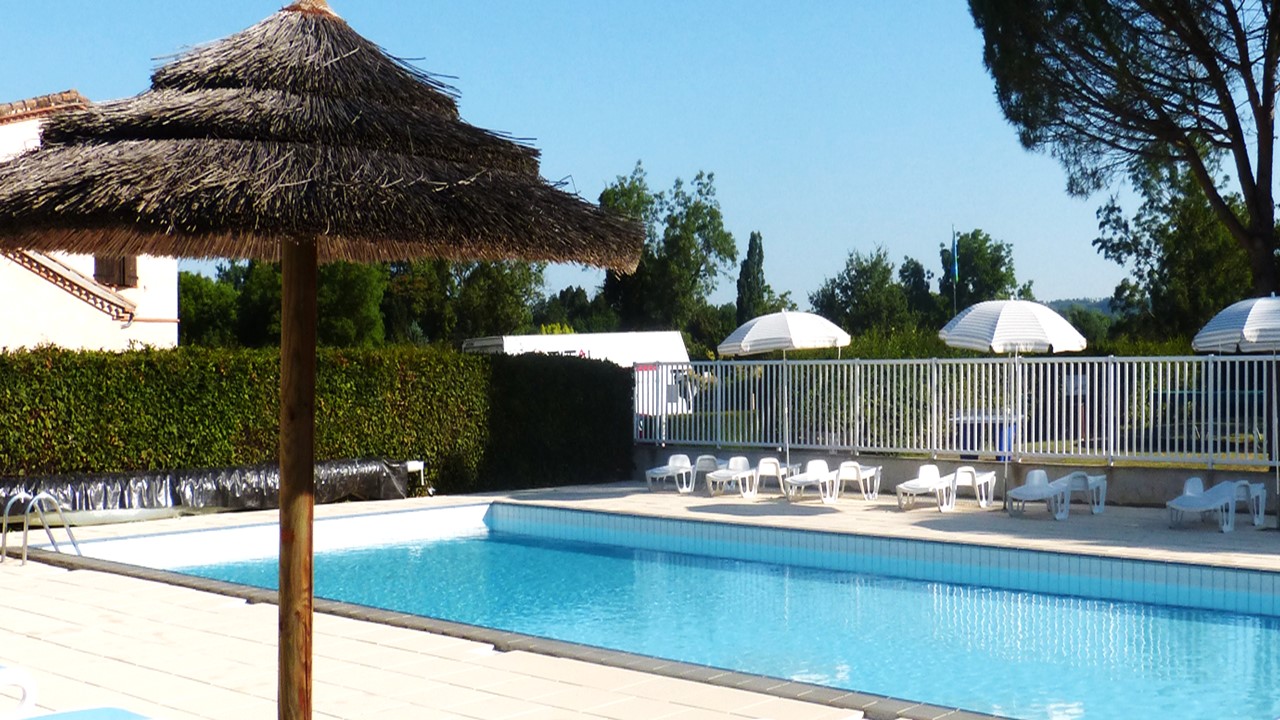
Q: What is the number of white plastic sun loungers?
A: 6